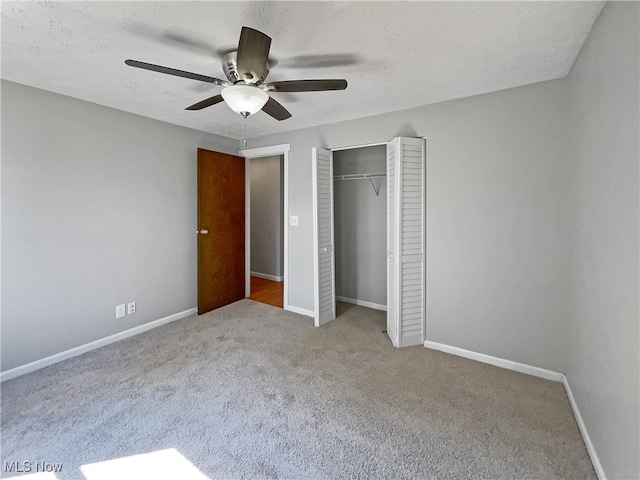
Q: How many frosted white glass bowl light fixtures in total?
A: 1